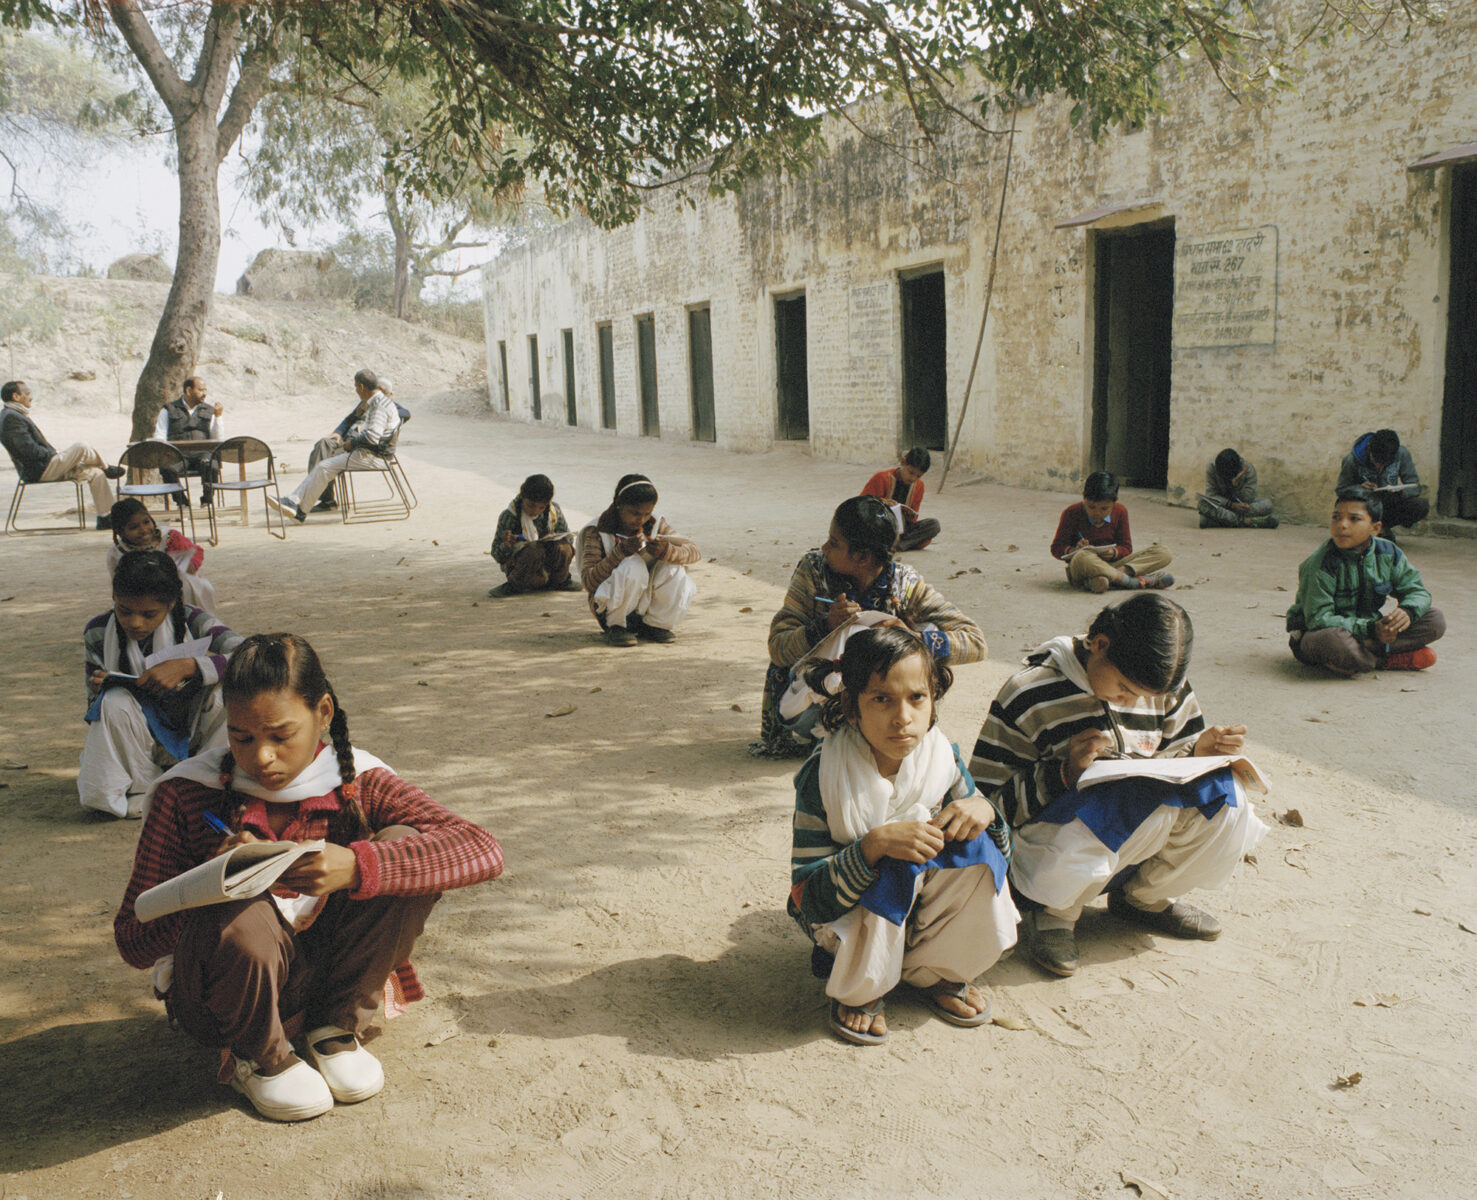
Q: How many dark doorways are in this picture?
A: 10